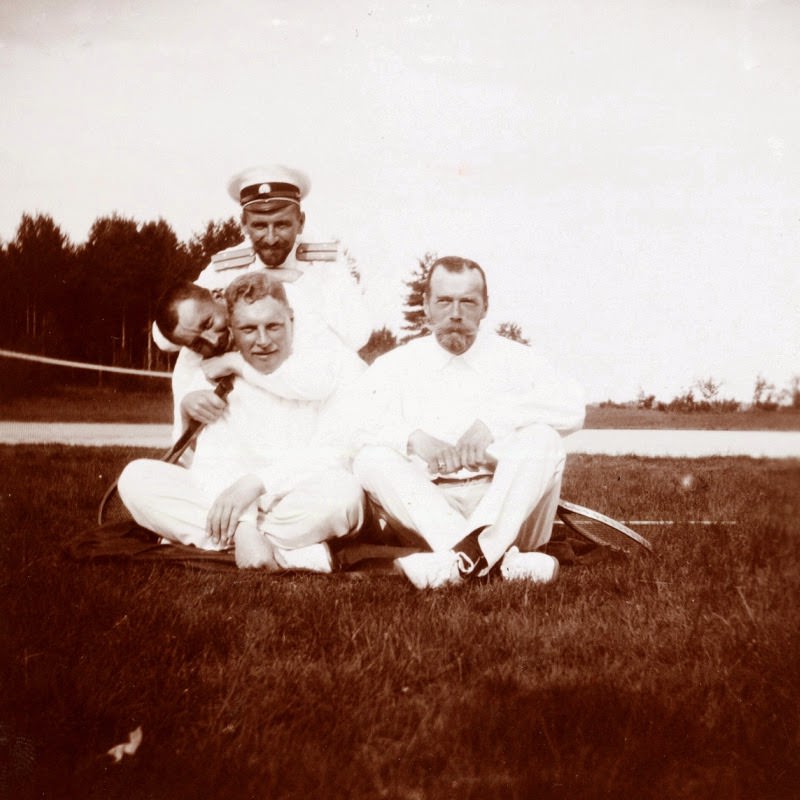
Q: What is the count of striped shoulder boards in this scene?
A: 2